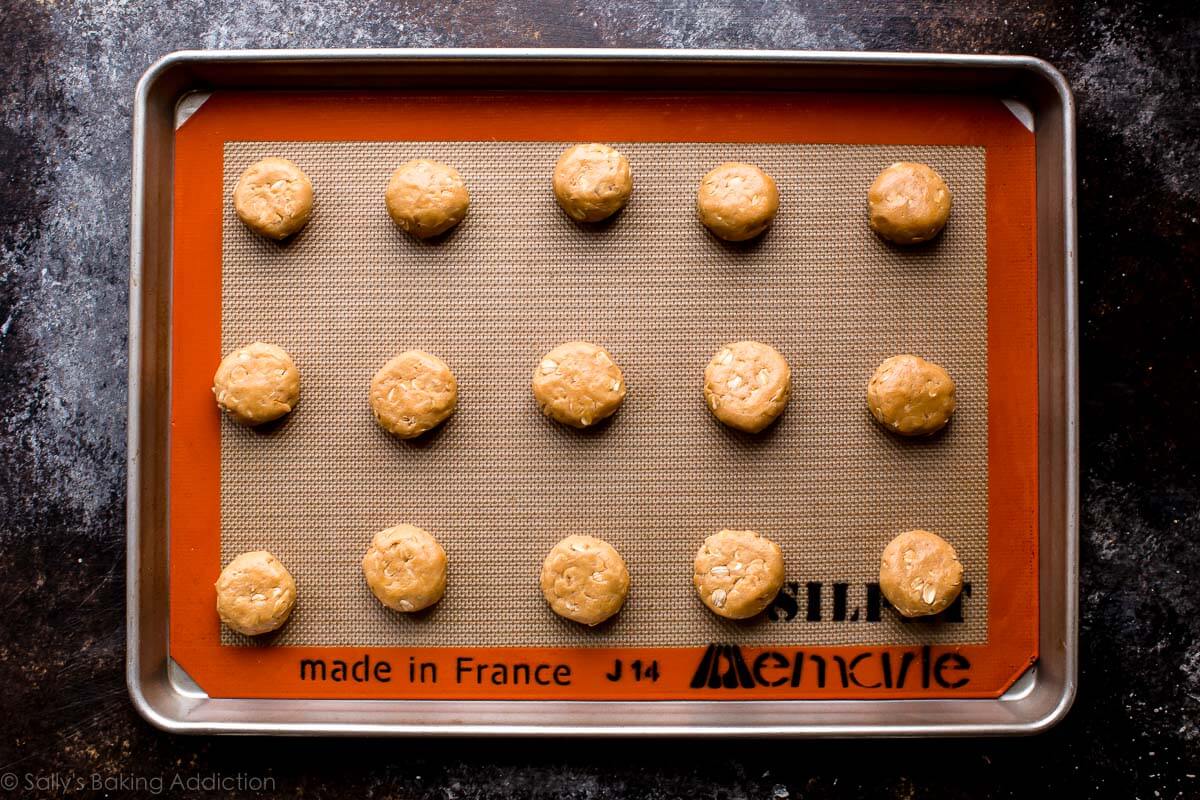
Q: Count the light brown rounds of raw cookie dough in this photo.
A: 15